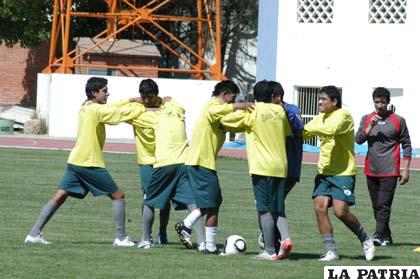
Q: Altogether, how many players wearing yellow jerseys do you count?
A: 6